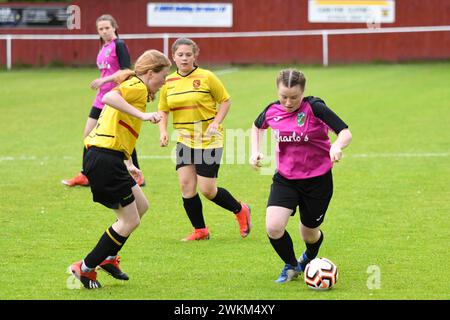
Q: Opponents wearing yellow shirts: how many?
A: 2